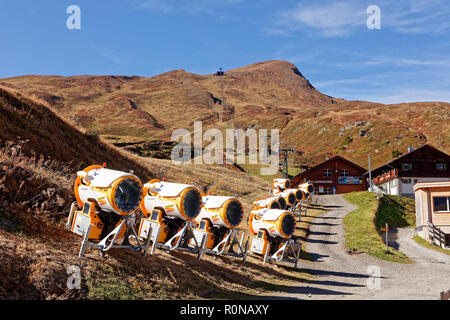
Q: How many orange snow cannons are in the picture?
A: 10